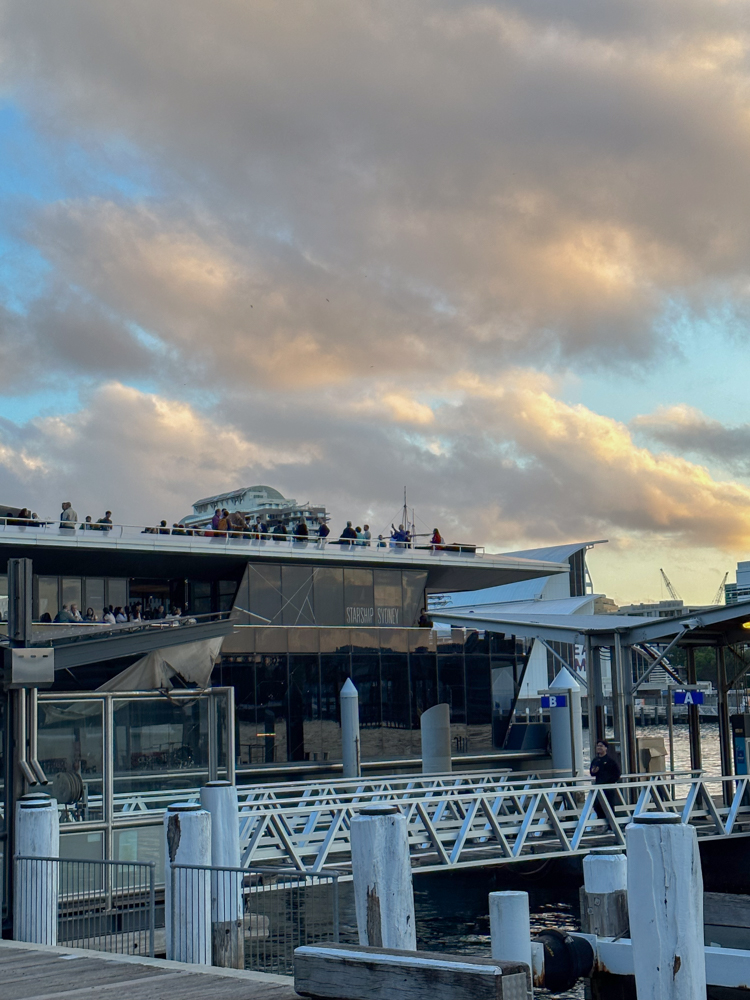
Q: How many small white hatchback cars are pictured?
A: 0